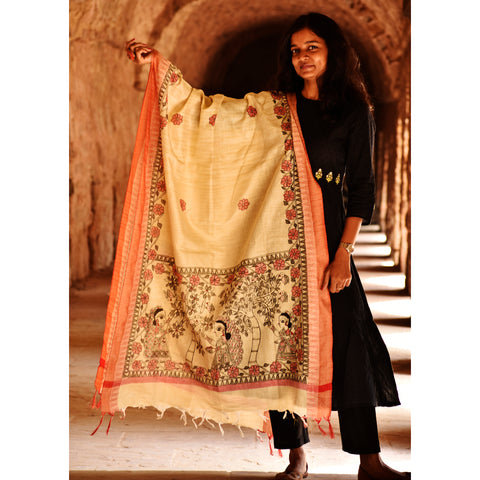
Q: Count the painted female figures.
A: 3